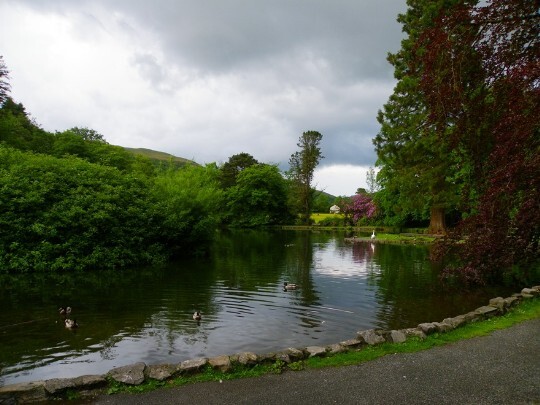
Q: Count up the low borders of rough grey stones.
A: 1